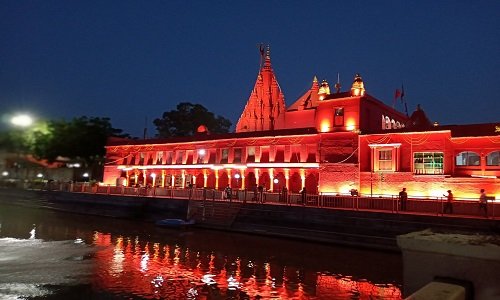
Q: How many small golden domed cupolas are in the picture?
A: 2